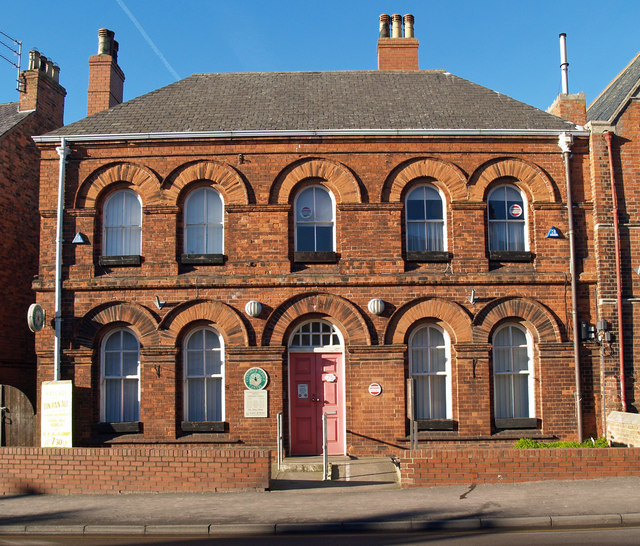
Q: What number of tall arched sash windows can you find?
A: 9